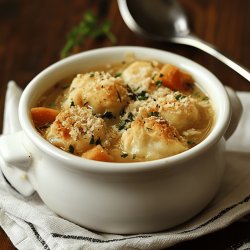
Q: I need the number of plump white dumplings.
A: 5